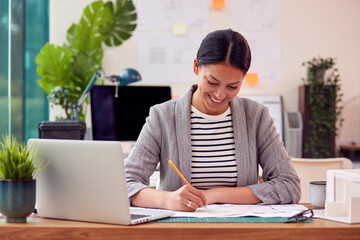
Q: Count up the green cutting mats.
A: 1